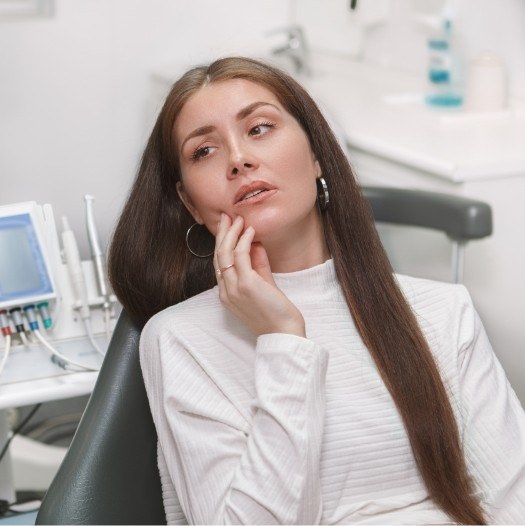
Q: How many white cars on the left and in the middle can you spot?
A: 0